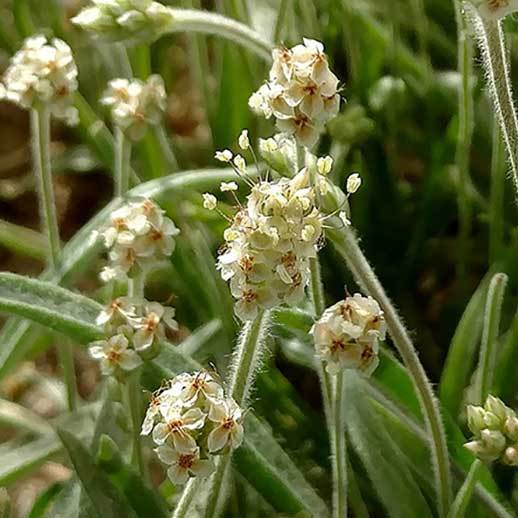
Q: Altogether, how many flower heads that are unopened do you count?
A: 2